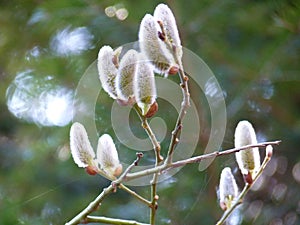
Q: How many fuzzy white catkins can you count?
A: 9